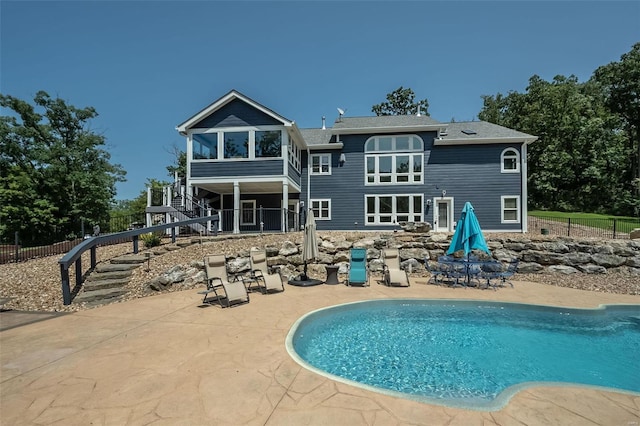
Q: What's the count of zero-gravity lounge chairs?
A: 4